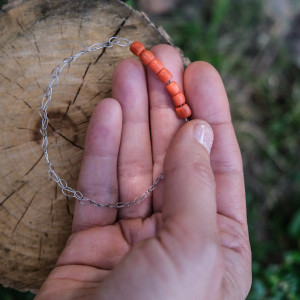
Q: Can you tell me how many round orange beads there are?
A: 7